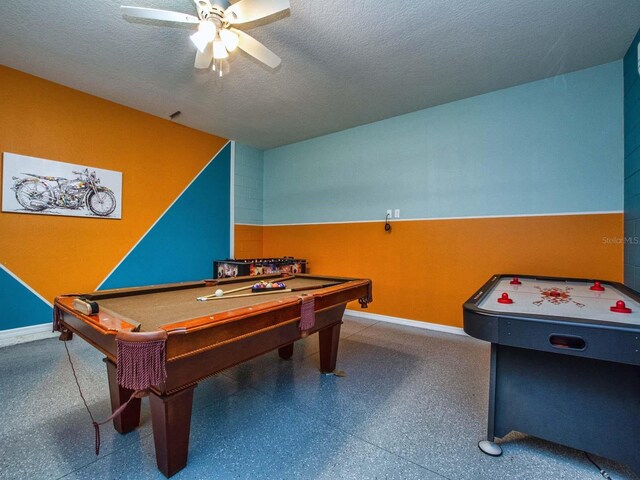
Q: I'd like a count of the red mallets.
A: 4